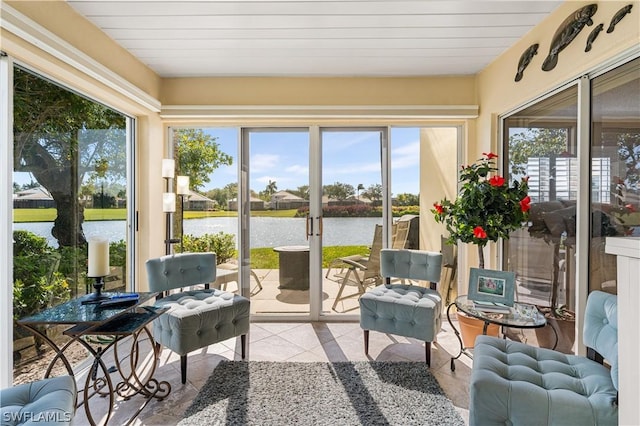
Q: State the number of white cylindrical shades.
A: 3